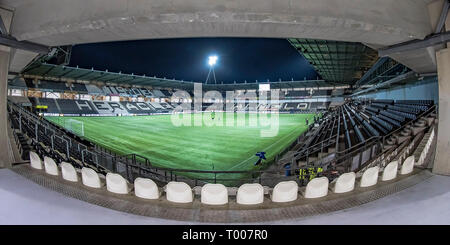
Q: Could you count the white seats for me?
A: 15